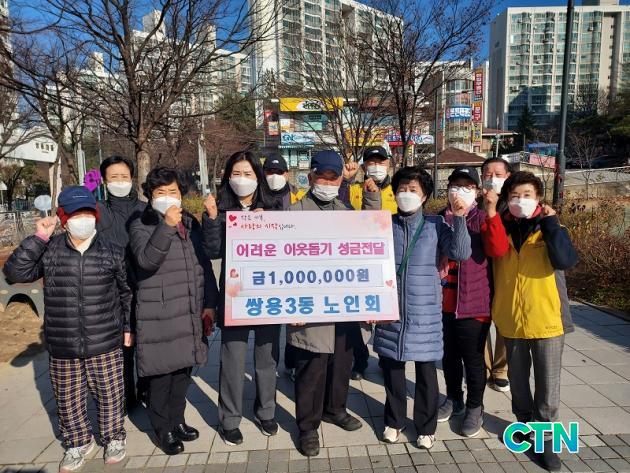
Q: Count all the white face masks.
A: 11